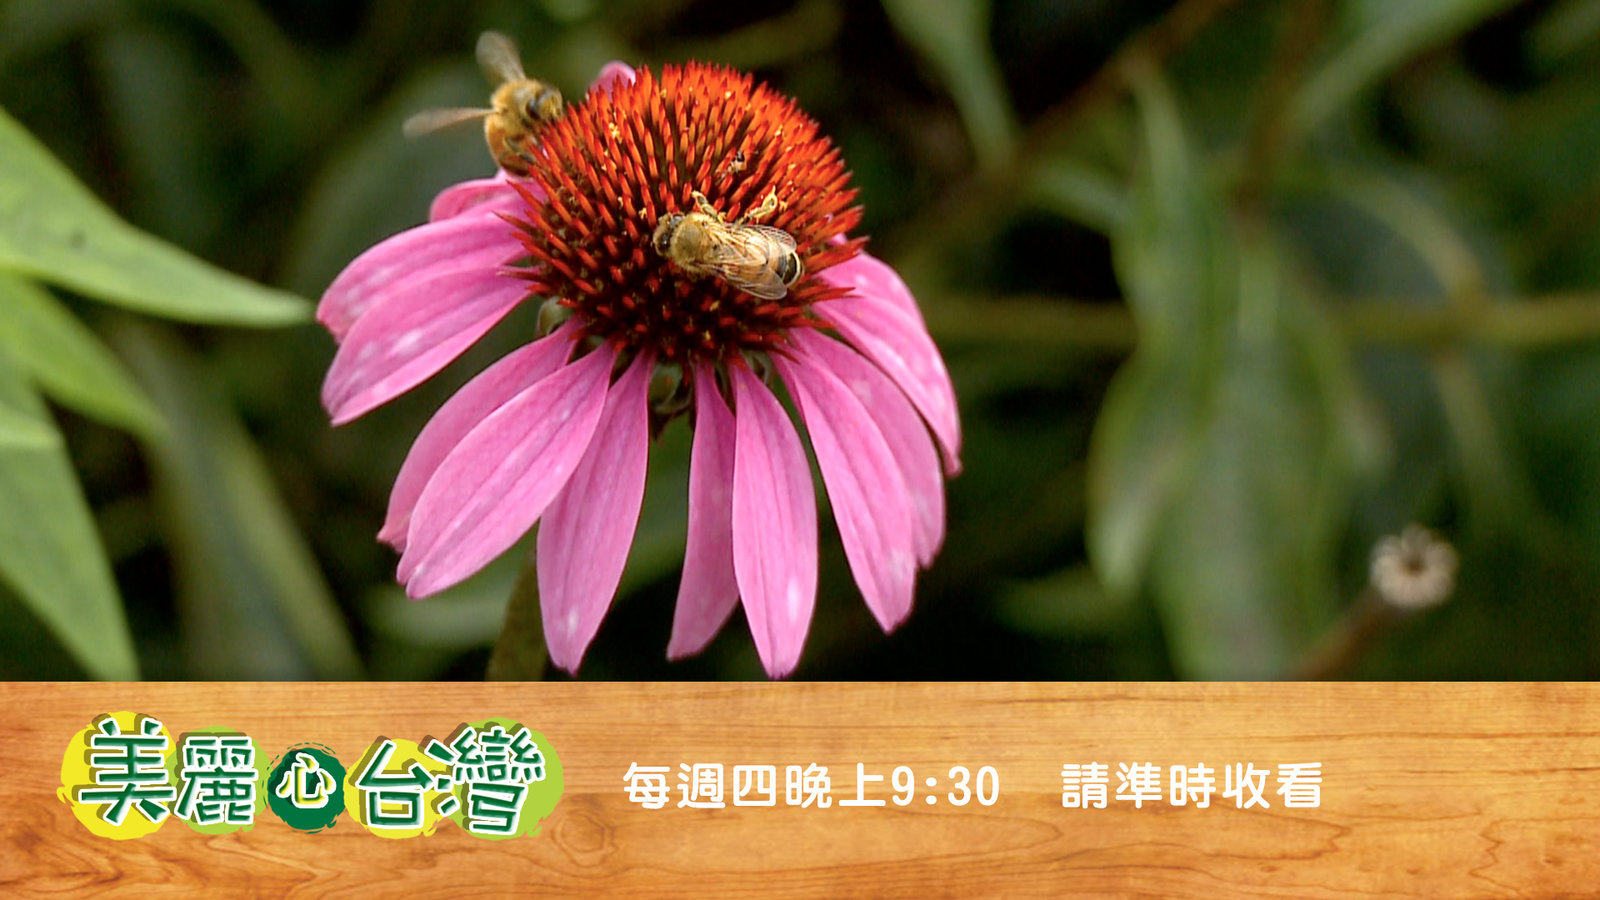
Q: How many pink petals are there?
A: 13